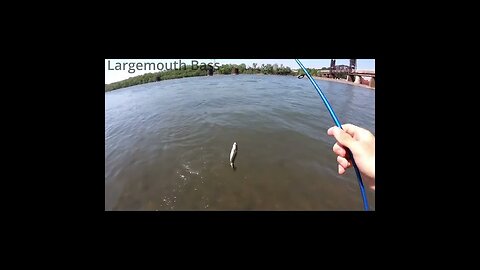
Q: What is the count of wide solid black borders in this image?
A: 4